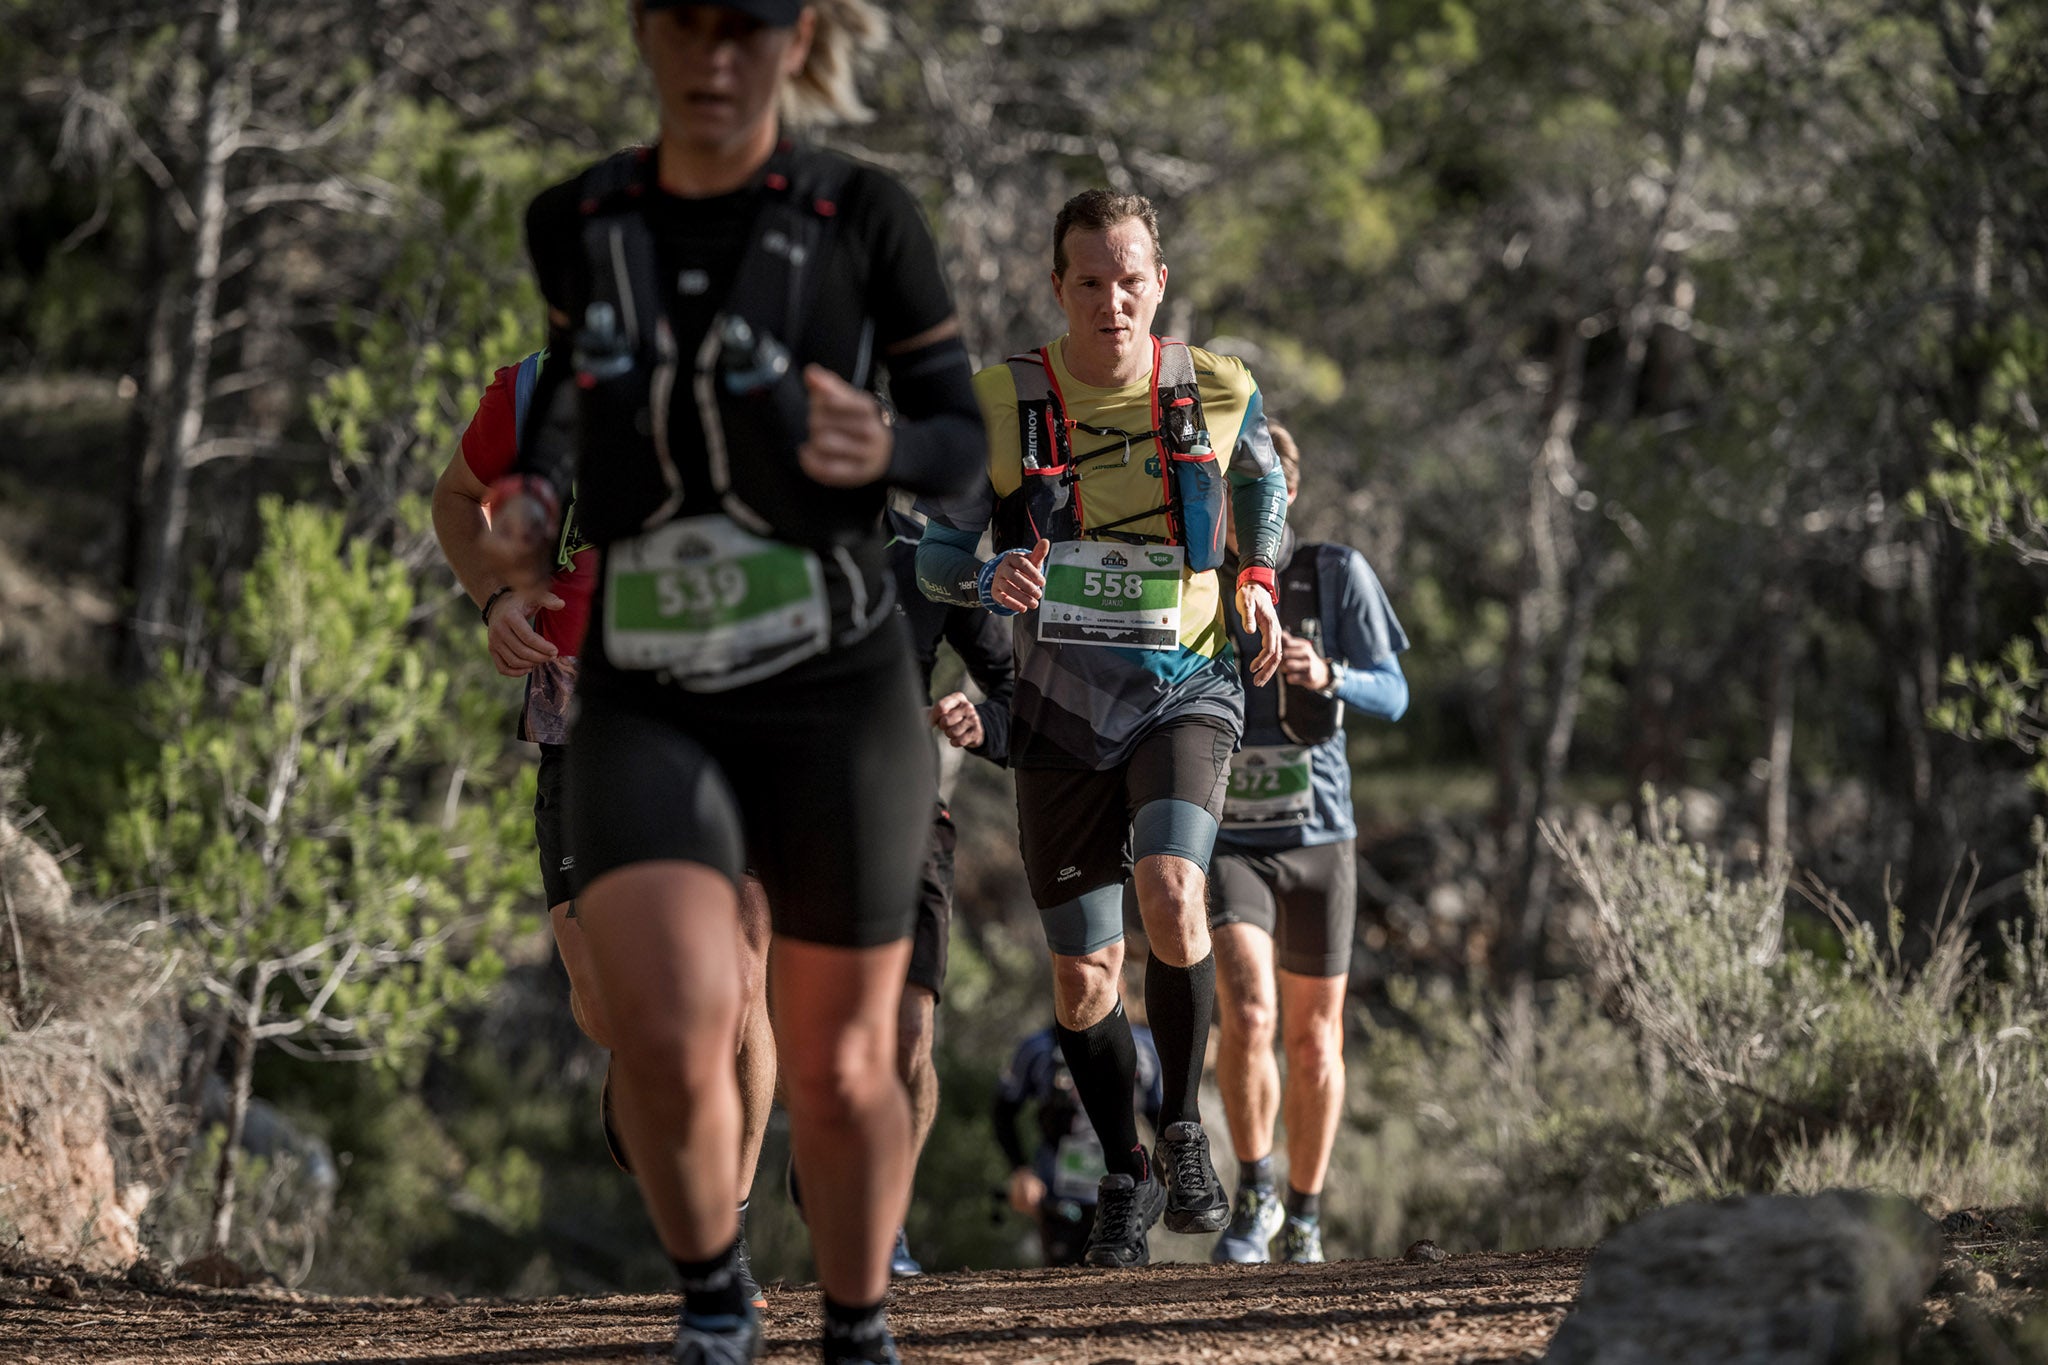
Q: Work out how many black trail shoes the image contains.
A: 2